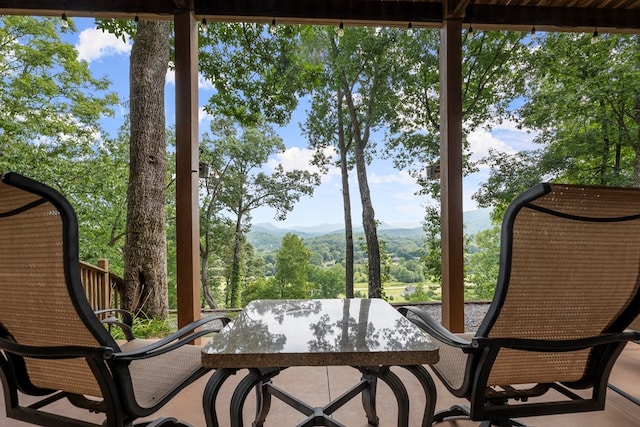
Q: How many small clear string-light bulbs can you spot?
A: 9